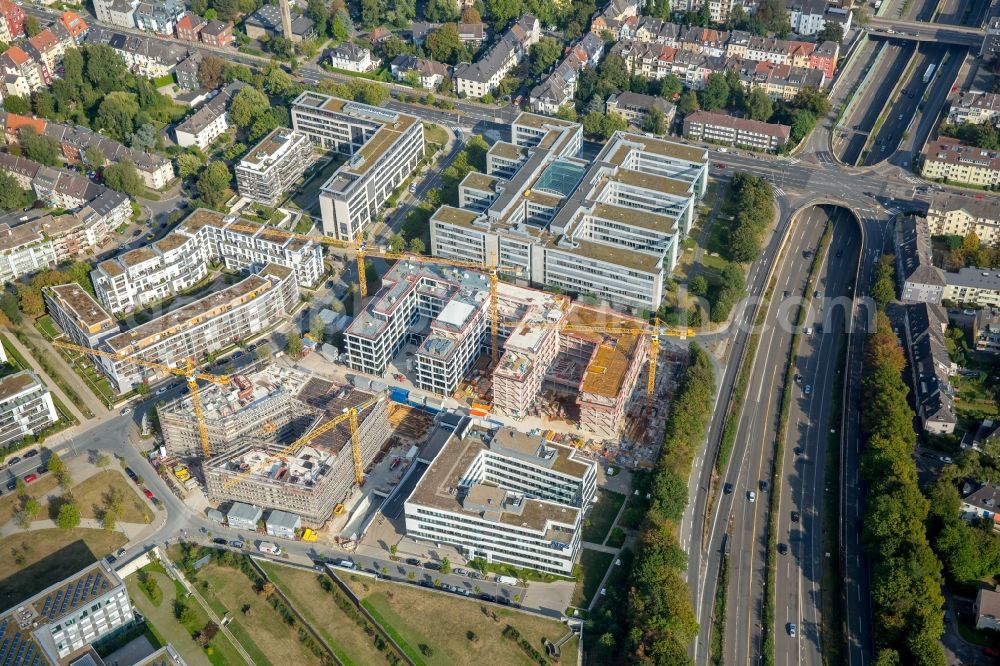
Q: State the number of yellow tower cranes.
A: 5